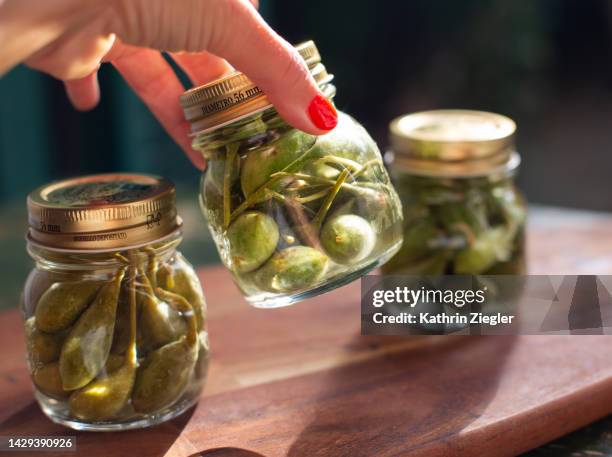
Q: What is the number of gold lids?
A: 3